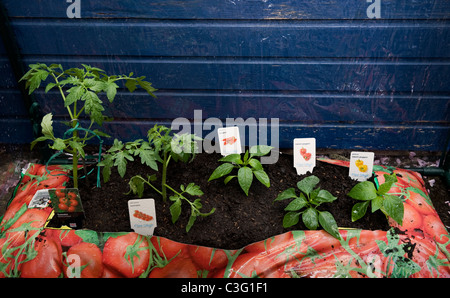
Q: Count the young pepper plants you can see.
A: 3